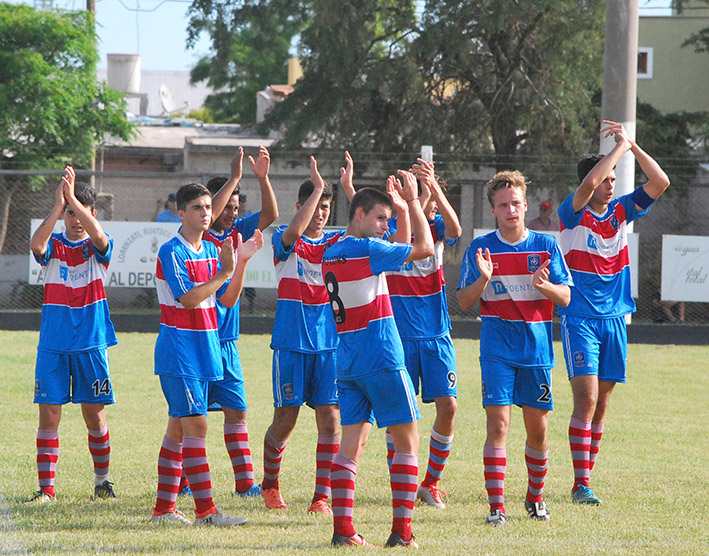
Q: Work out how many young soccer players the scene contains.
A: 8